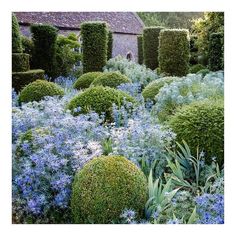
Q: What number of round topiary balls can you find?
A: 7